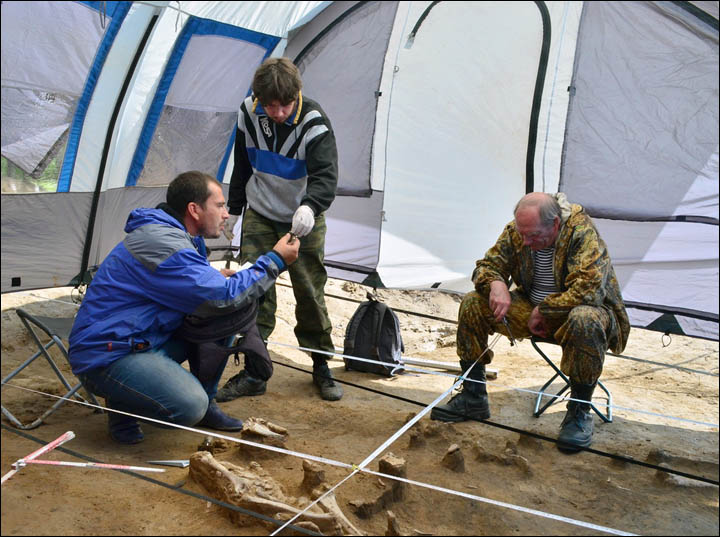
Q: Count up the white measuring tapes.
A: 3